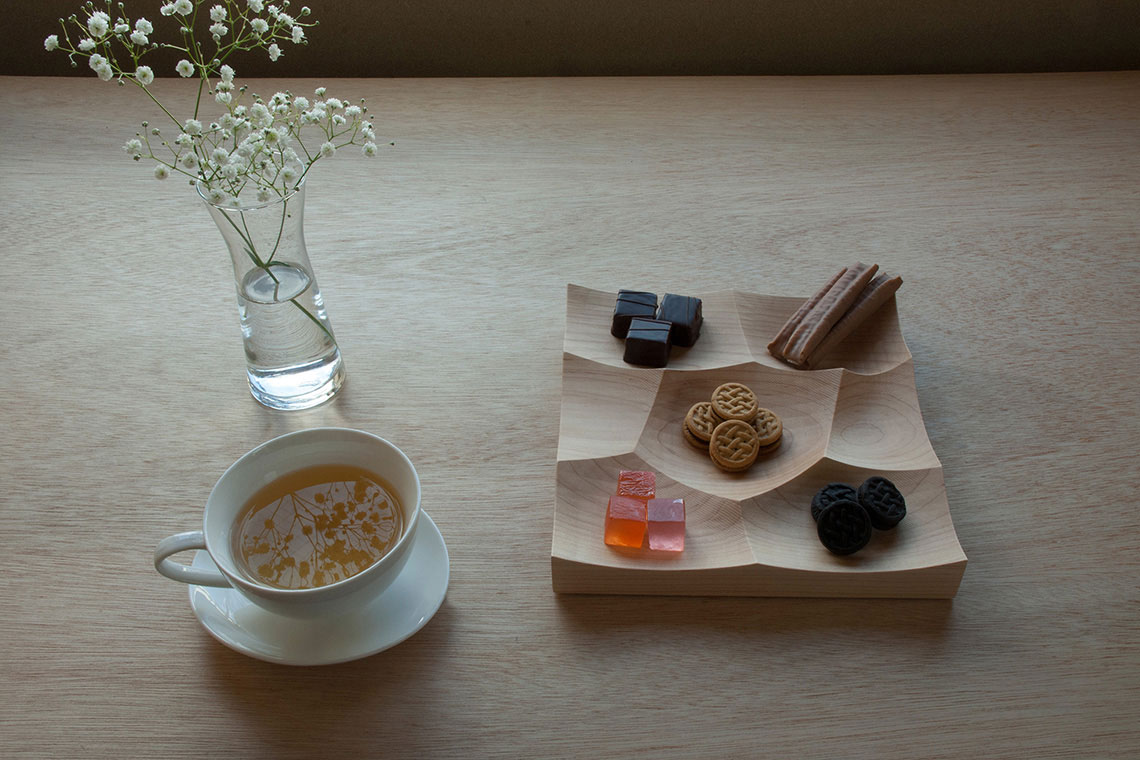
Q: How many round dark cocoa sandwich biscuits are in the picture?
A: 3